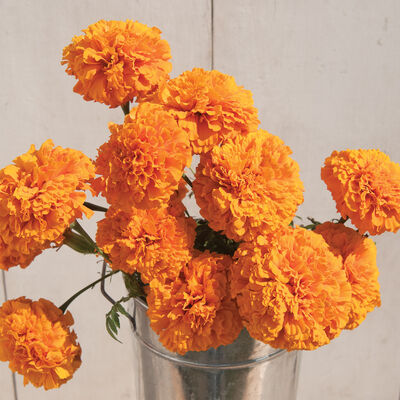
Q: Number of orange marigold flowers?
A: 11